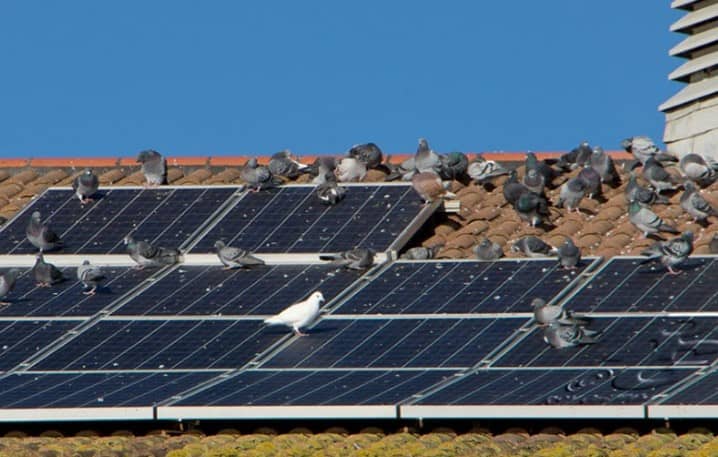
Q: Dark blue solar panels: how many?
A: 14